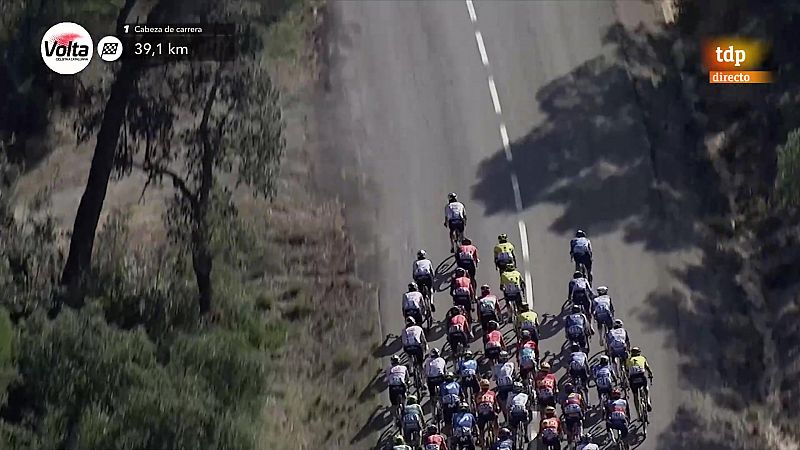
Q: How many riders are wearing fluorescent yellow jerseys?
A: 4